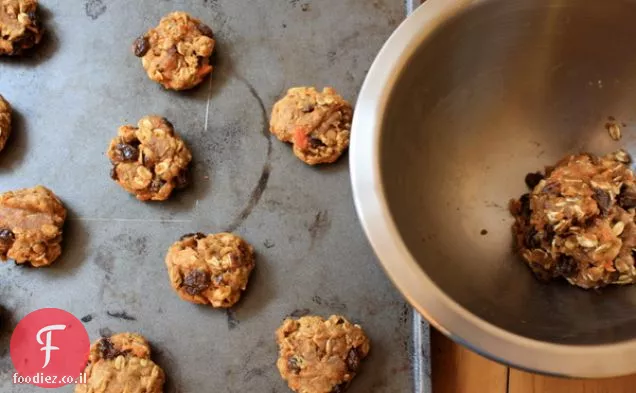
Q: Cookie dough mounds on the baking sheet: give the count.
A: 9